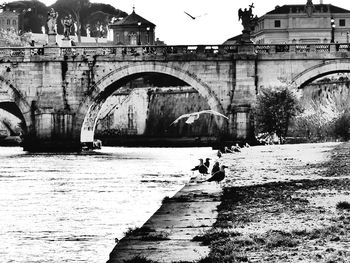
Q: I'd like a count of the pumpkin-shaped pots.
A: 0